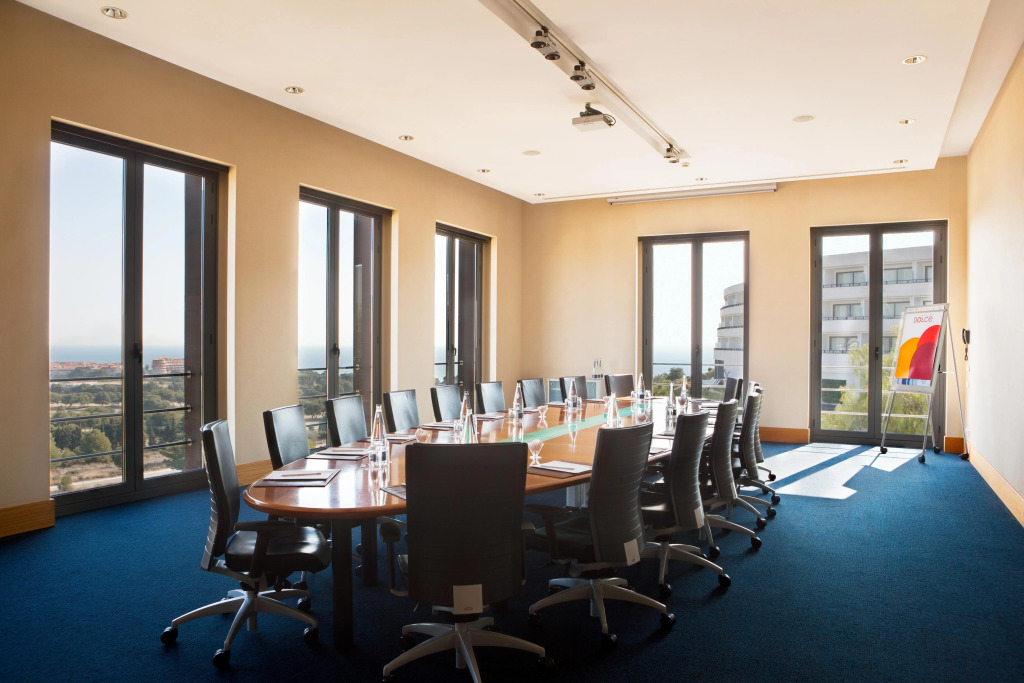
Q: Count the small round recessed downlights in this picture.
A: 9